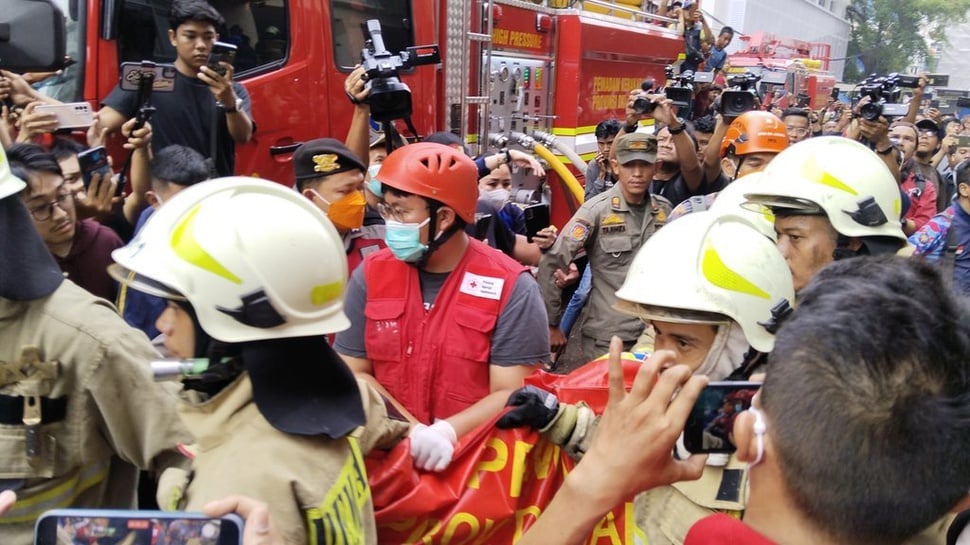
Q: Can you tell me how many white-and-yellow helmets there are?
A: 5